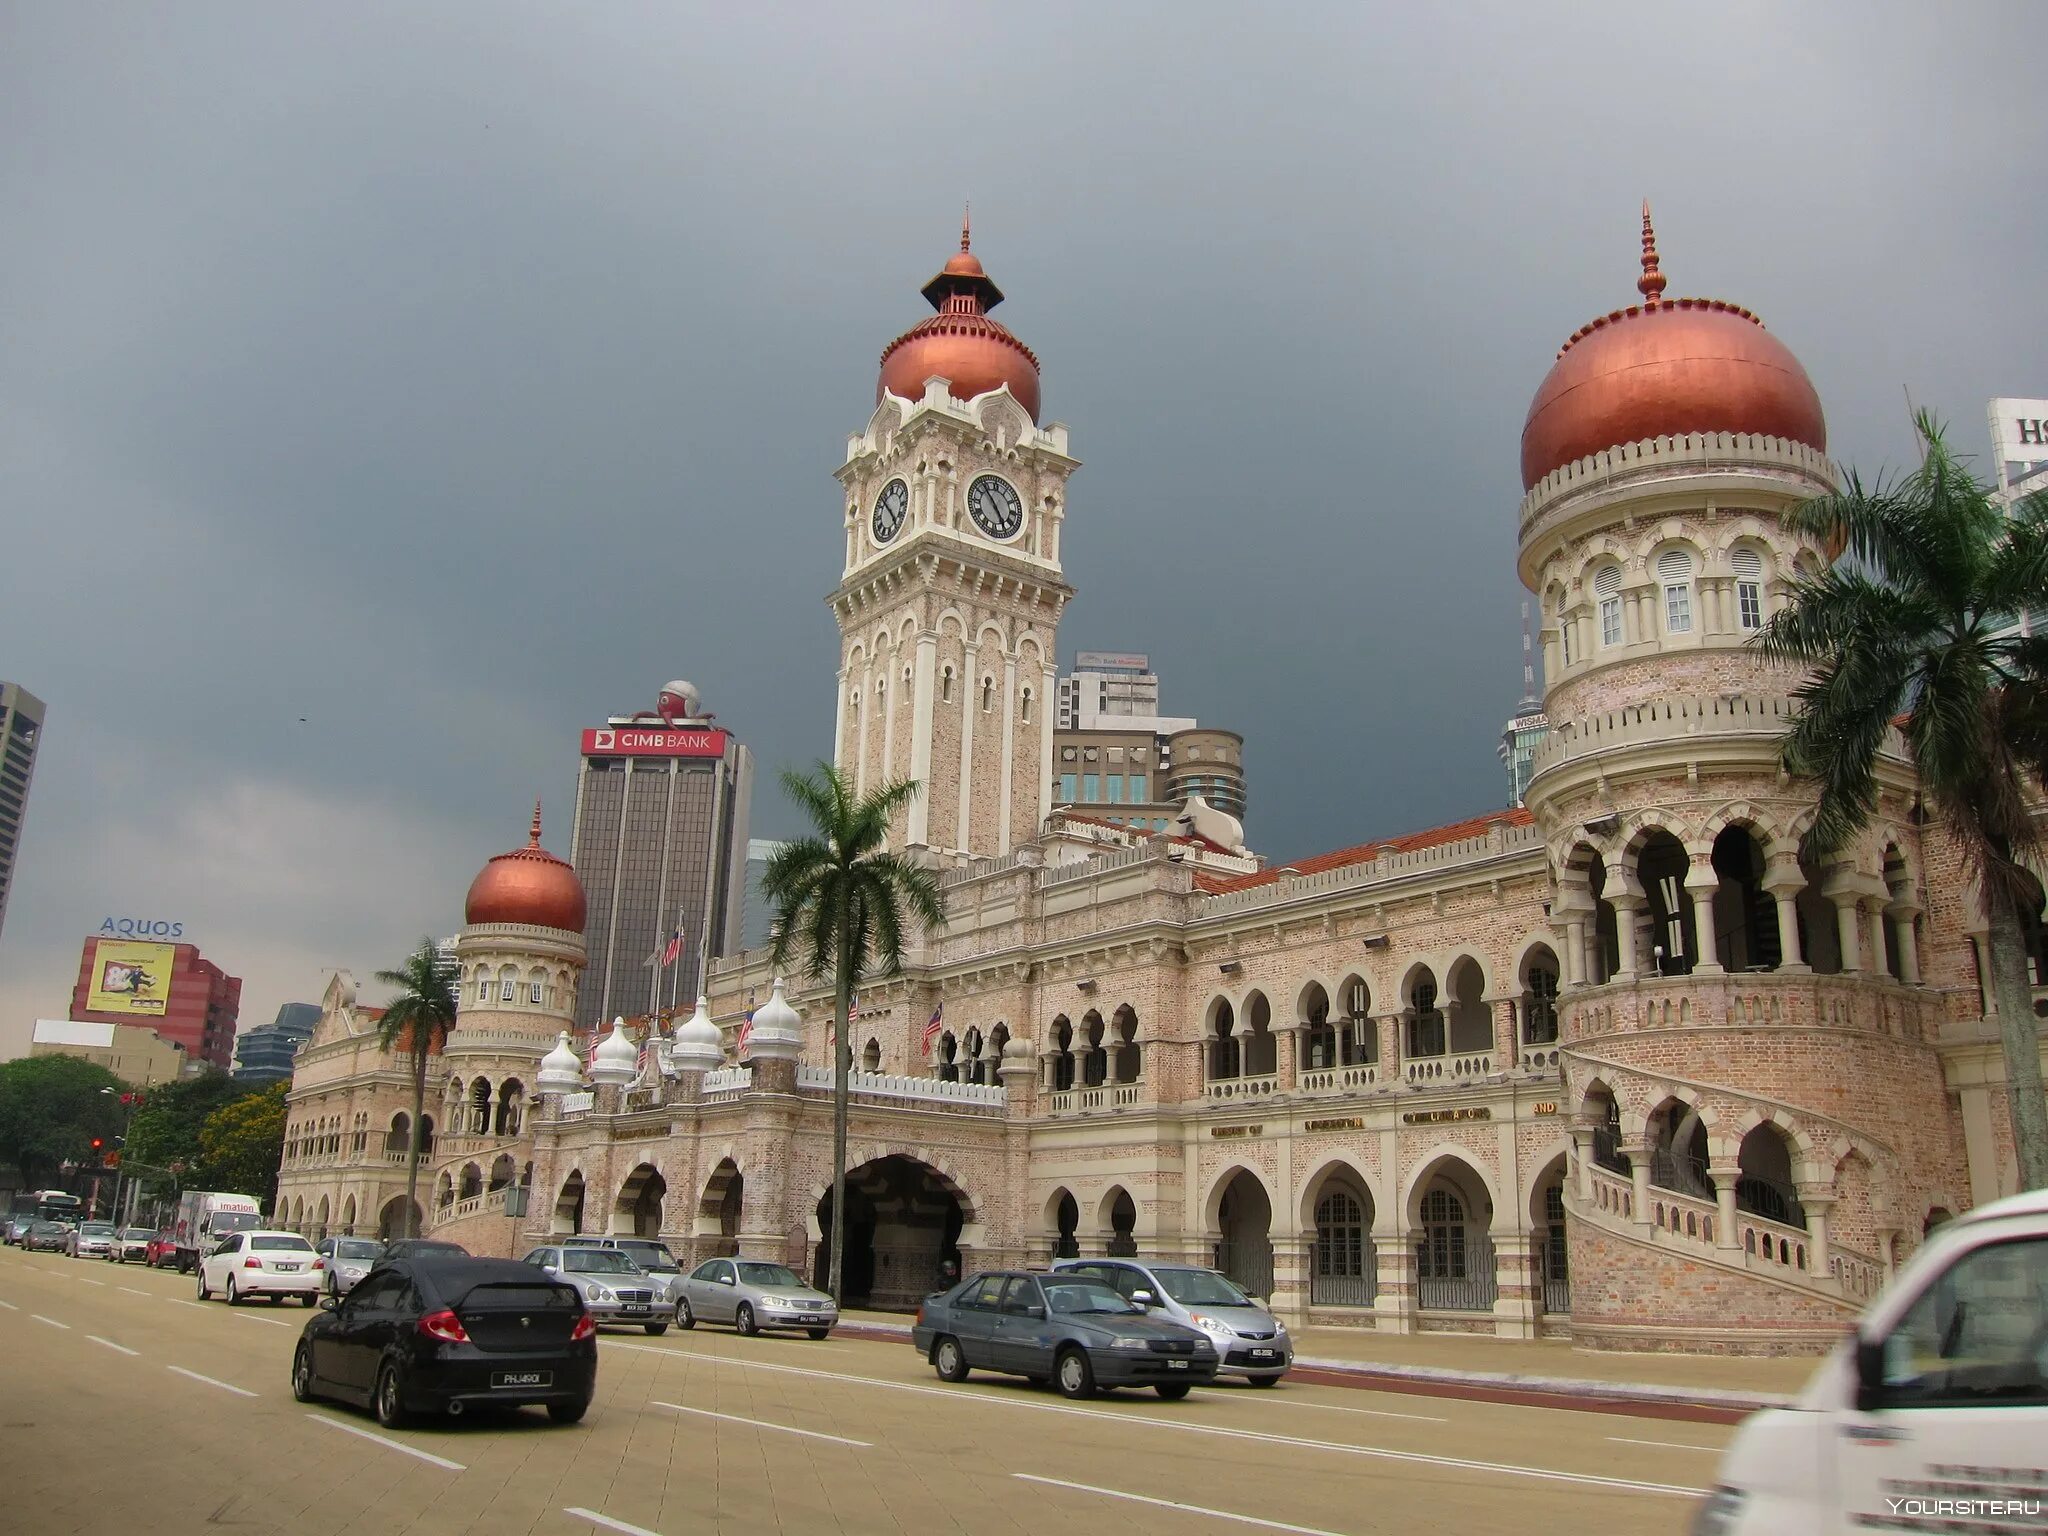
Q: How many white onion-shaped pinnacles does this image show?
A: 4